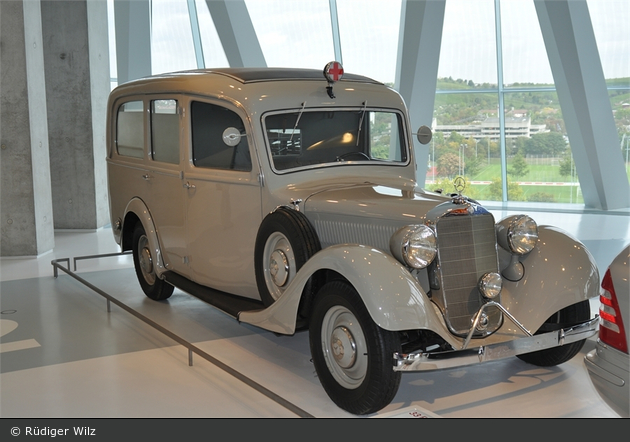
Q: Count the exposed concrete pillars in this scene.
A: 2